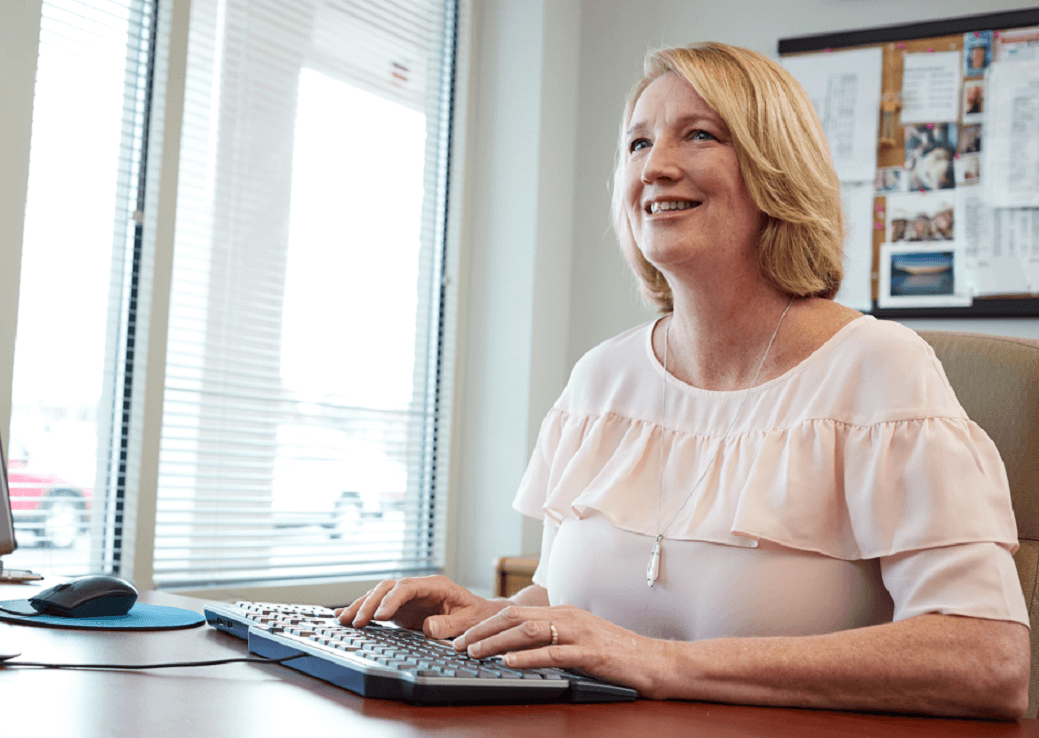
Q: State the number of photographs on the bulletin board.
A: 8